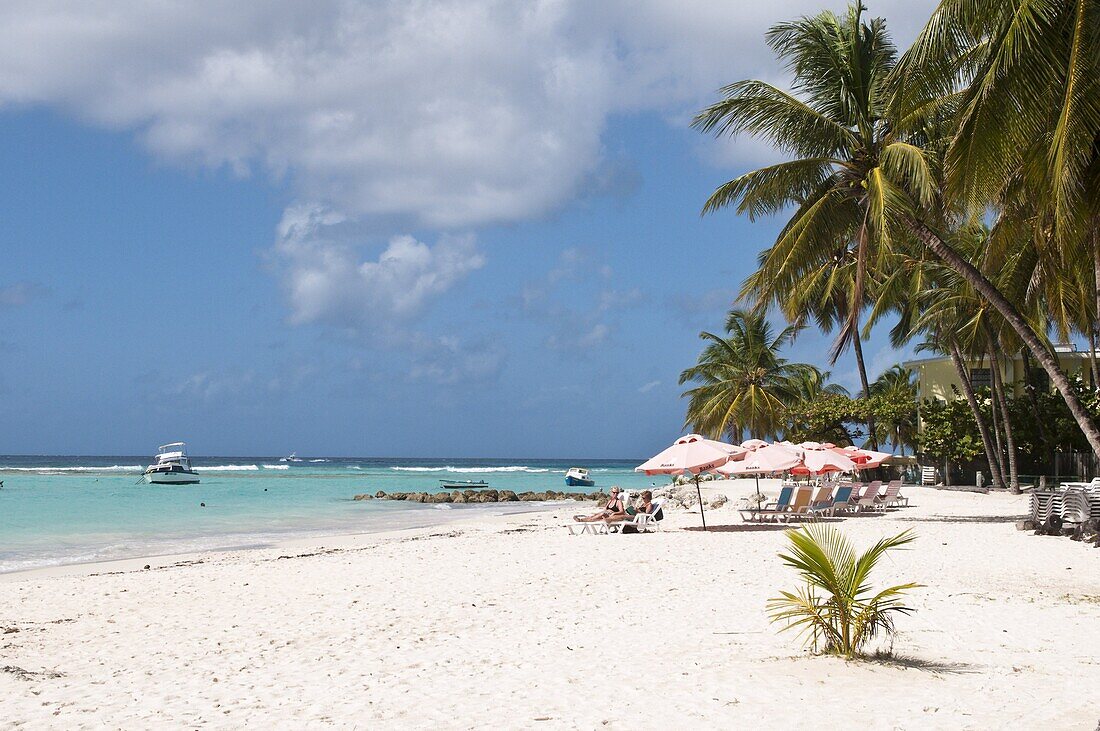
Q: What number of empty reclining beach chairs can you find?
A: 7